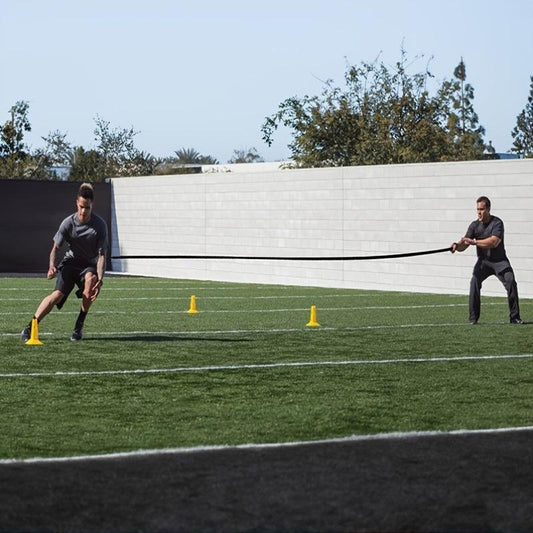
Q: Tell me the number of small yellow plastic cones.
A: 3